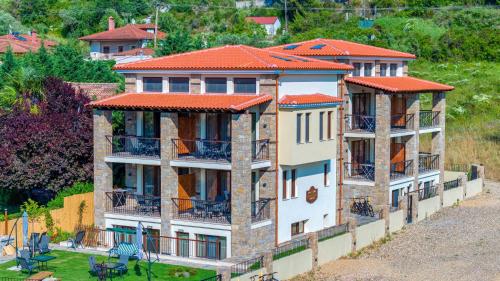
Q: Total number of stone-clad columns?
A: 6